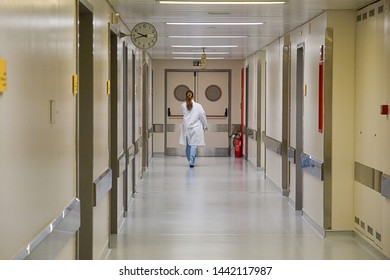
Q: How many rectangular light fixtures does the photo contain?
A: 6